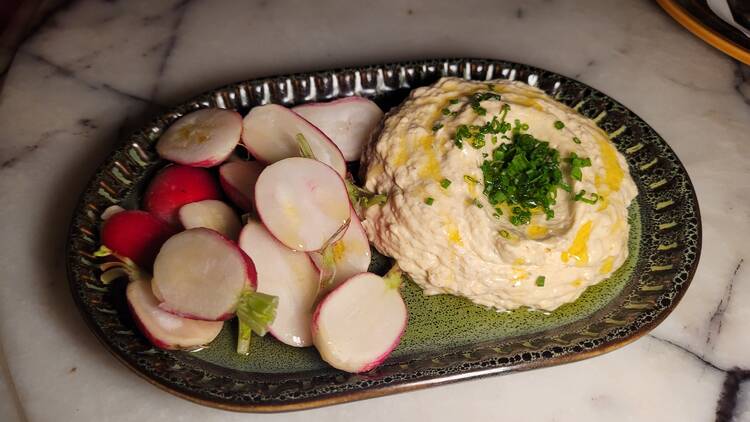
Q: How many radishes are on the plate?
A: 13